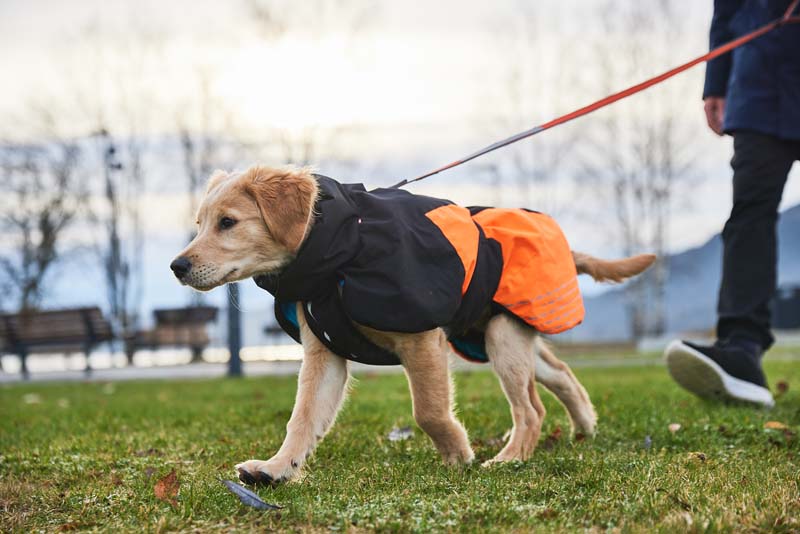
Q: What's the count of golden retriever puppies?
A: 1